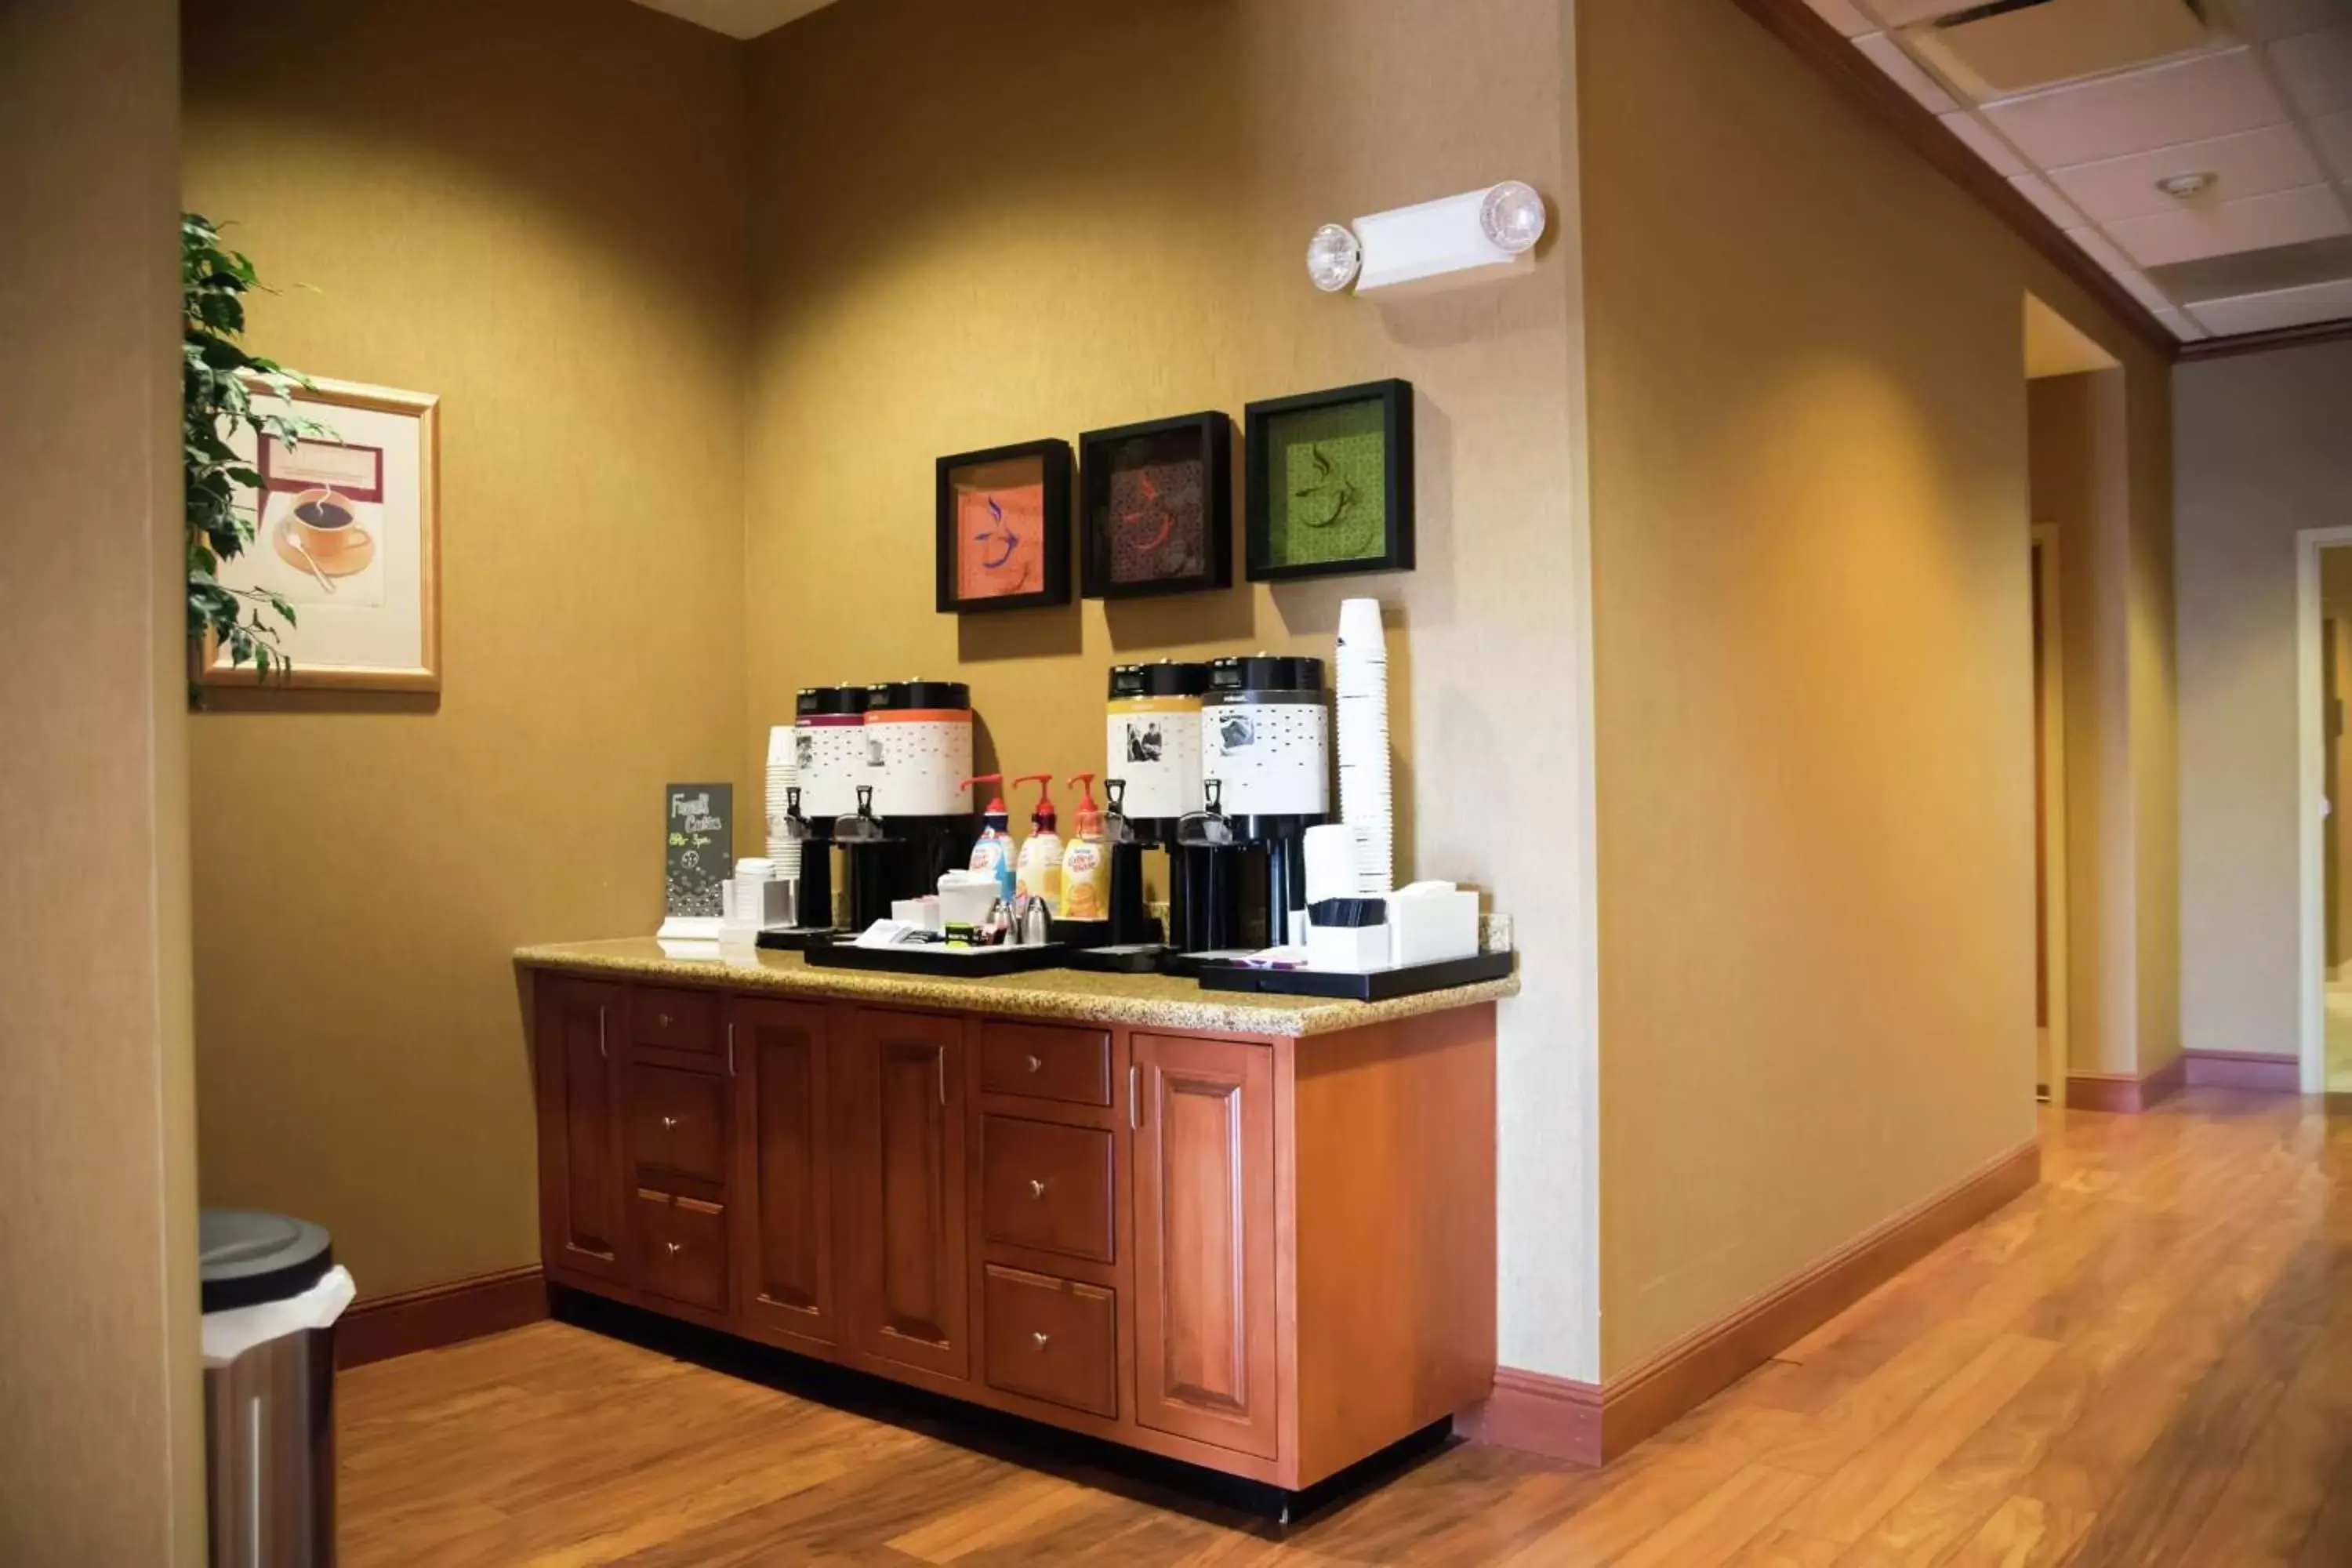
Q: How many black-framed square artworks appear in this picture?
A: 3